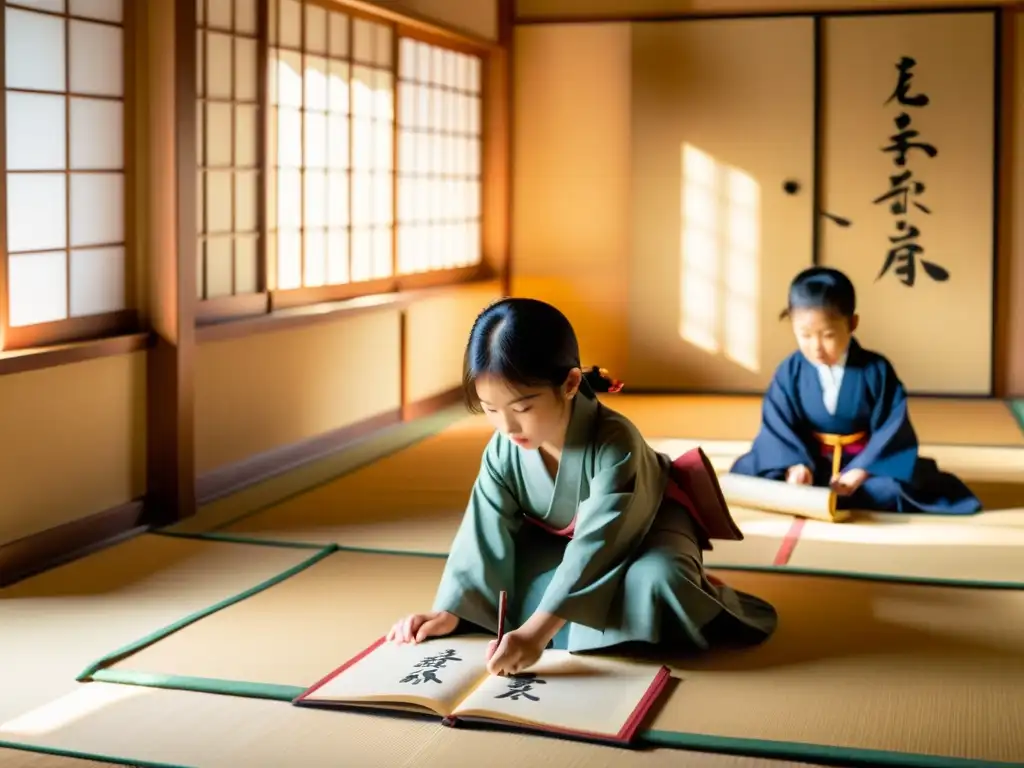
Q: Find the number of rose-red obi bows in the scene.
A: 1